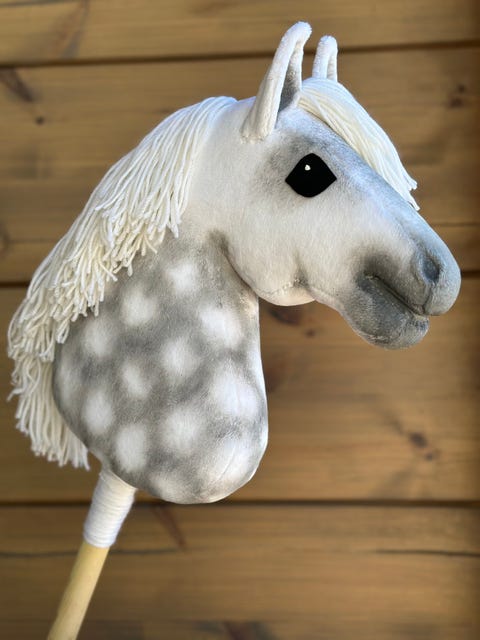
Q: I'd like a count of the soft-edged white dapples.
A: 13